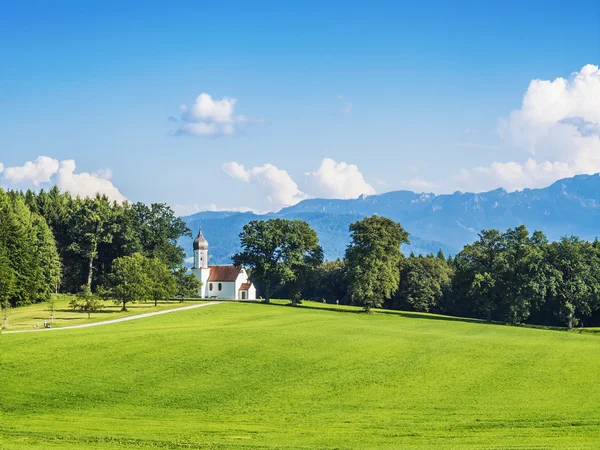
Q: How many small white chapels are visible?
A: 1